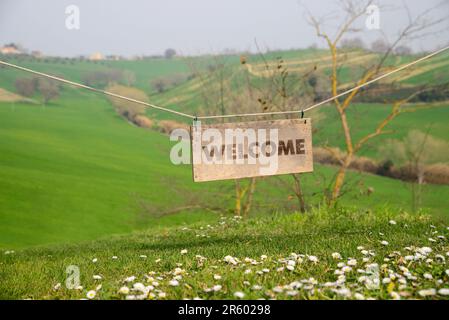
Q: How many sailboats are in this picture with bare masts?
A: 0